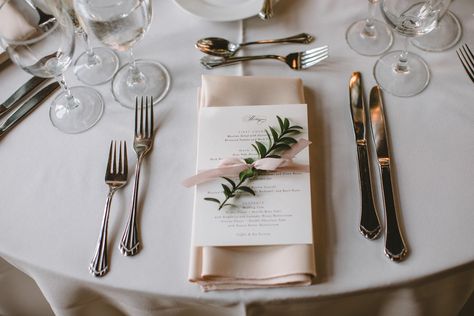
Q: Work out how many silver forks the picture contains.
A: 4